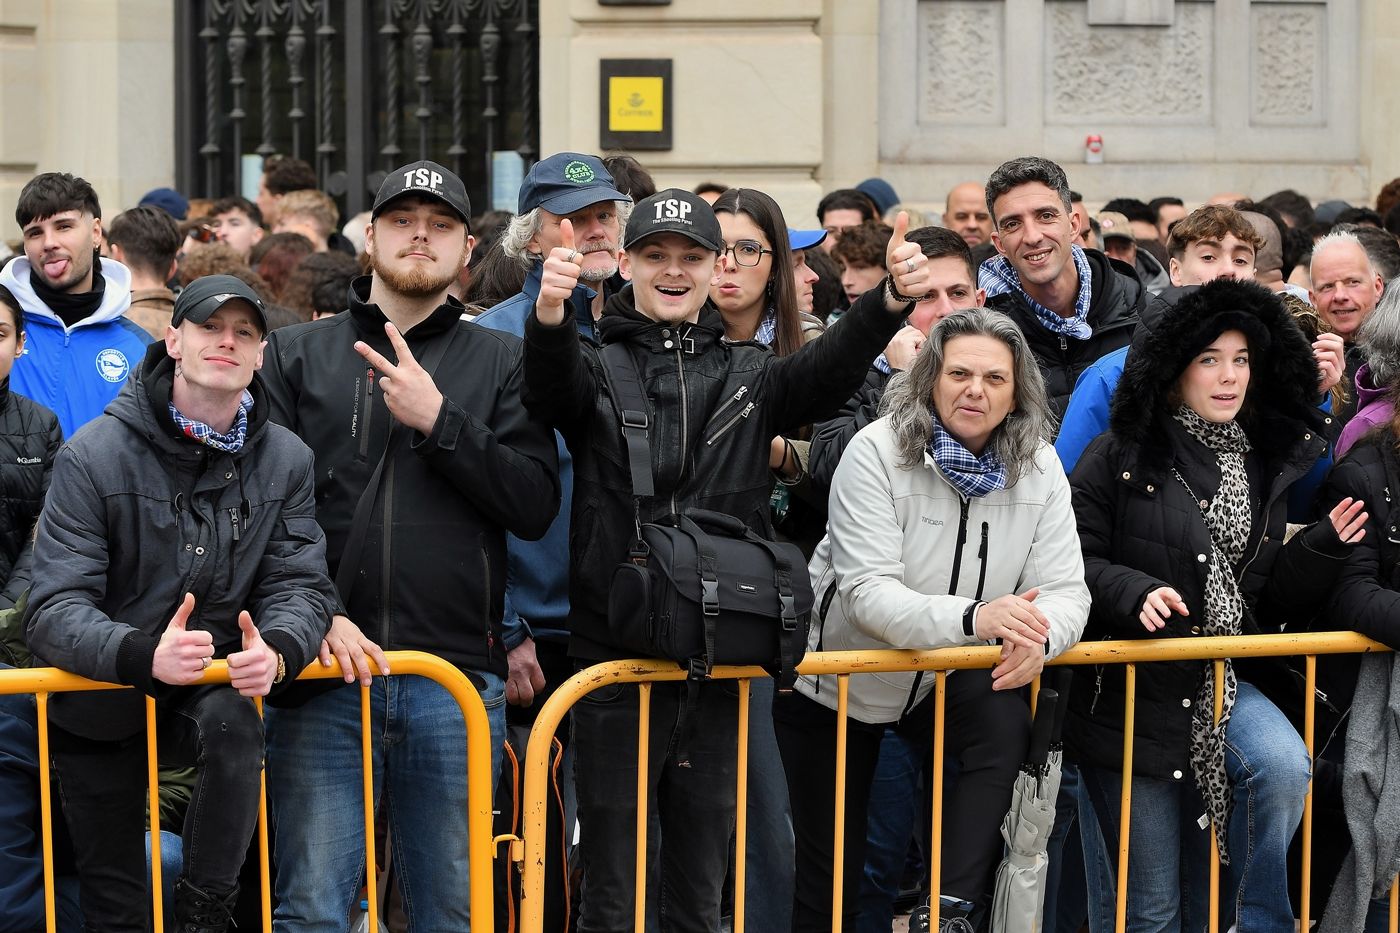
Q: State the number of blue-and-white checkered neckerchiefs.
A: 5